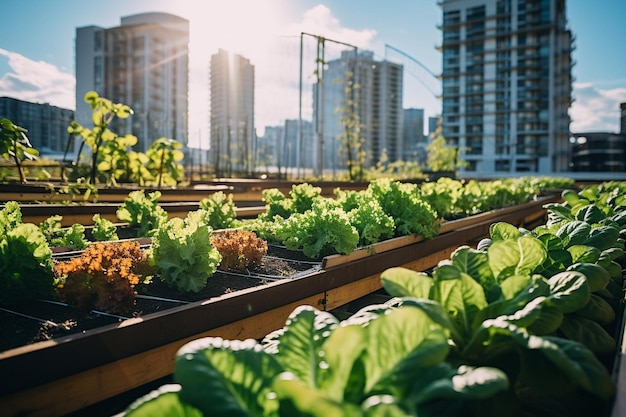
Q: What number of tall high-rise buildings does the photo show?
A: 4